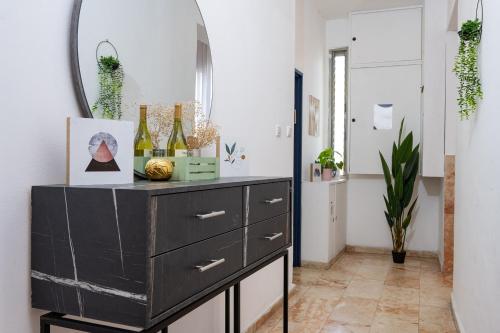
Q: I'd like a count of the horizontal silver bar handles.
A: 4